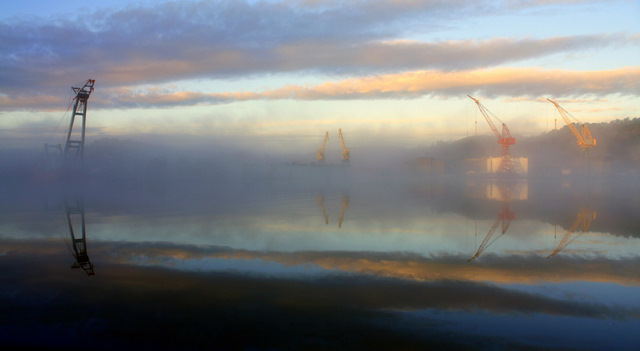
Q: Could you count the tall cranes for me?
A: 5